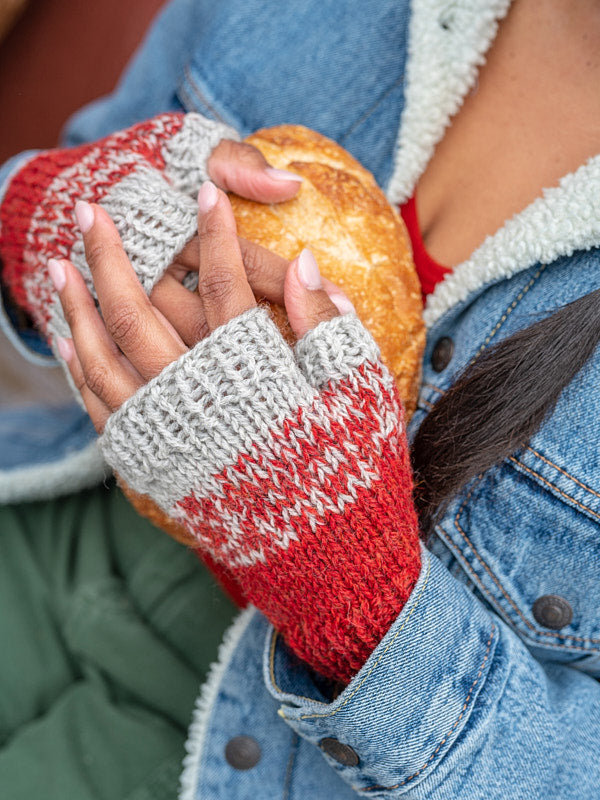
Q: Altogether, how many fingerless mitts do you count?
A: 2